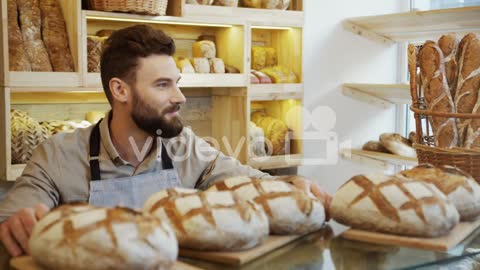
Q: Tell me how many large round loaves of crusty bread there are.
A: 5